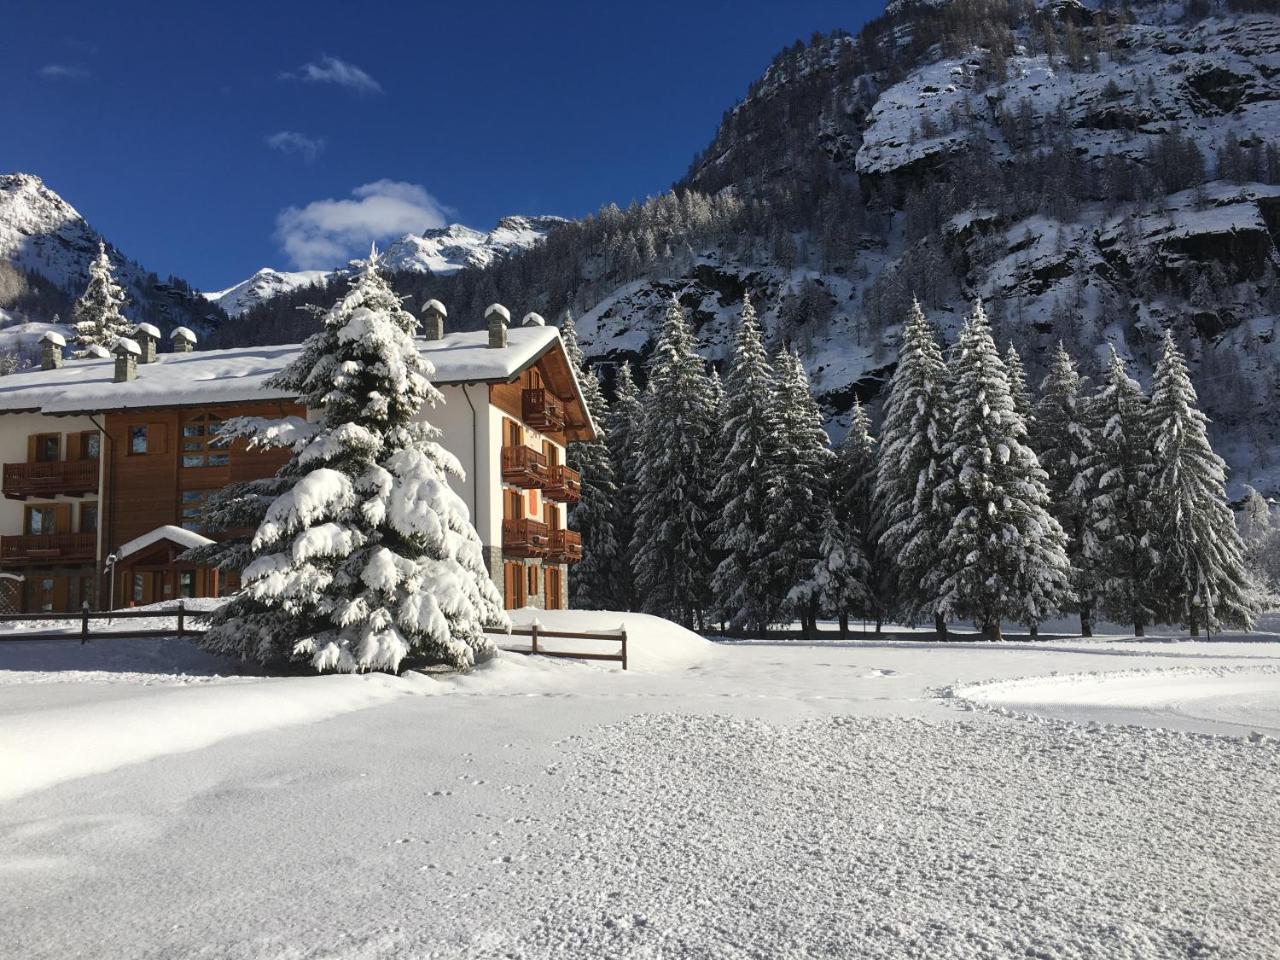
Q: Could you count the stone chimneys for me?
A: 8